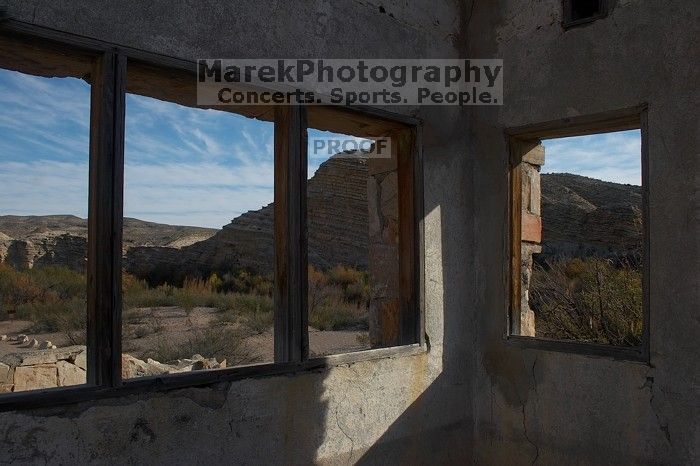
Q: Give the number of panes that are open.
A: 4